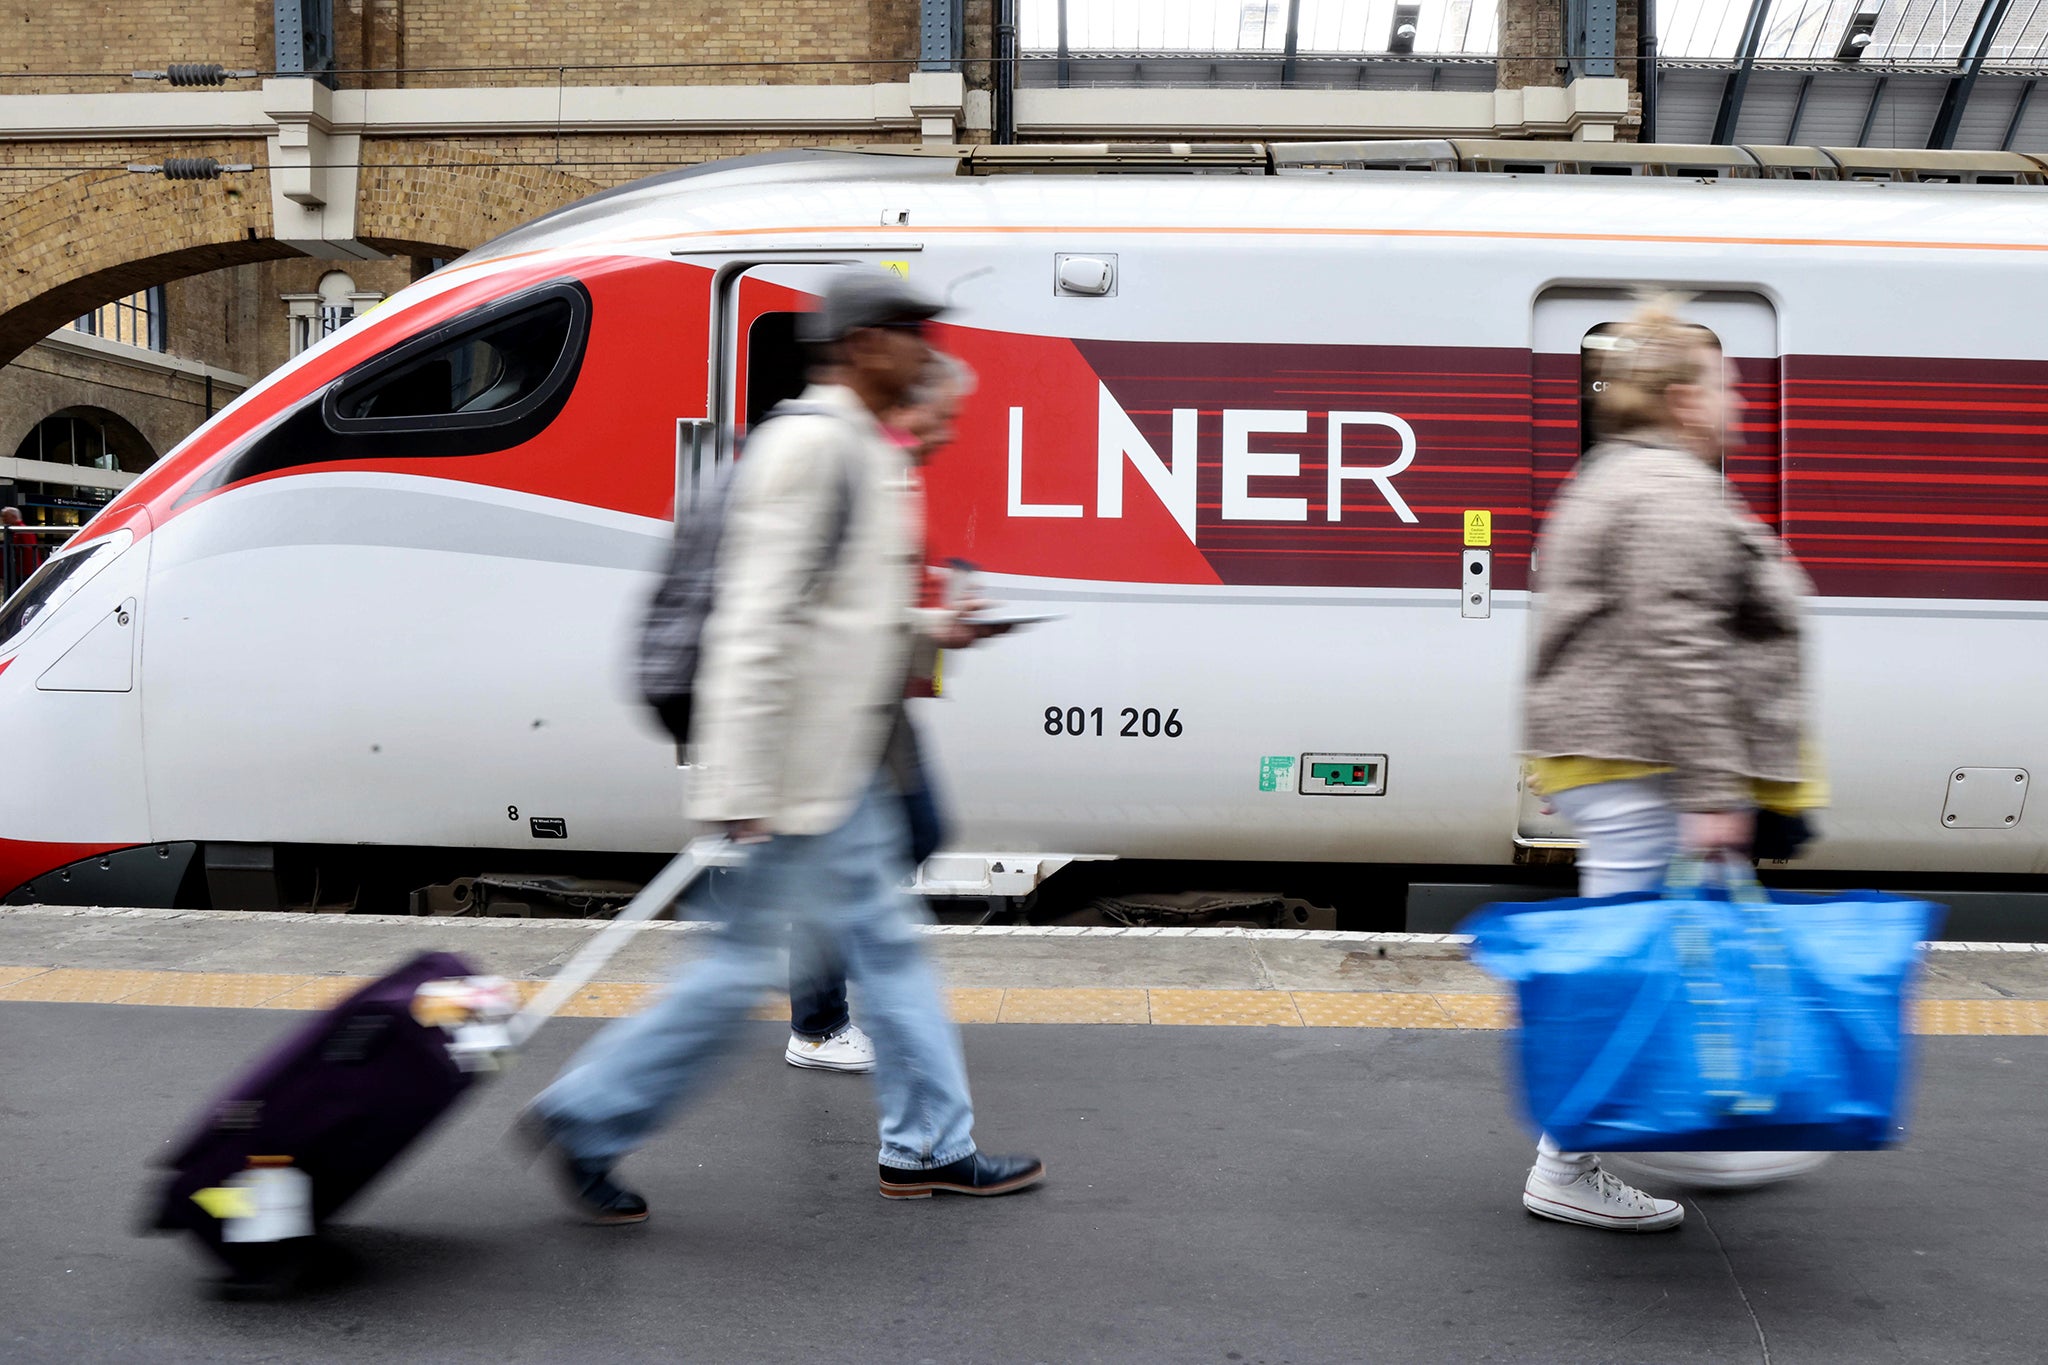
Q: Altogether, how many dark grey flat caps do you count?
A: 1